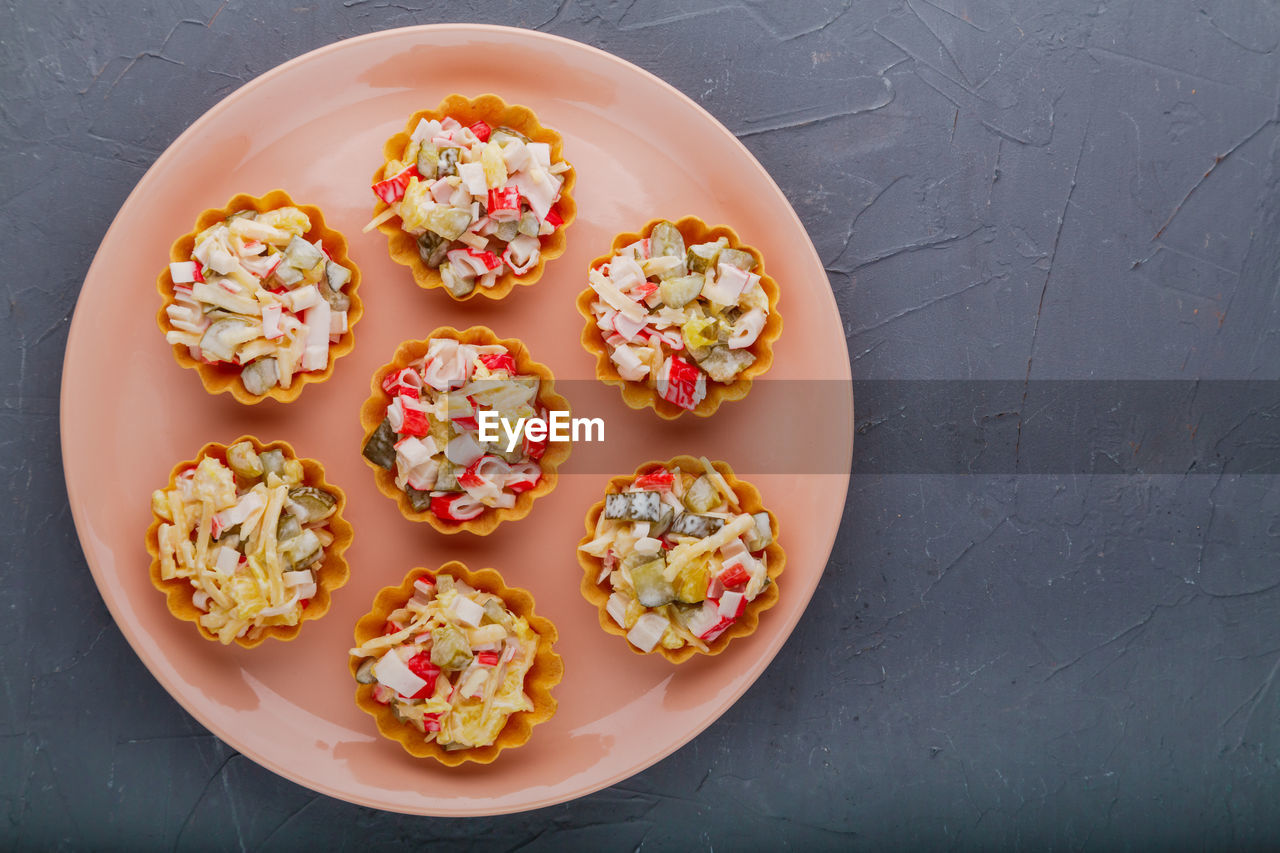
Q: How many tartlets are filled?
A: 7